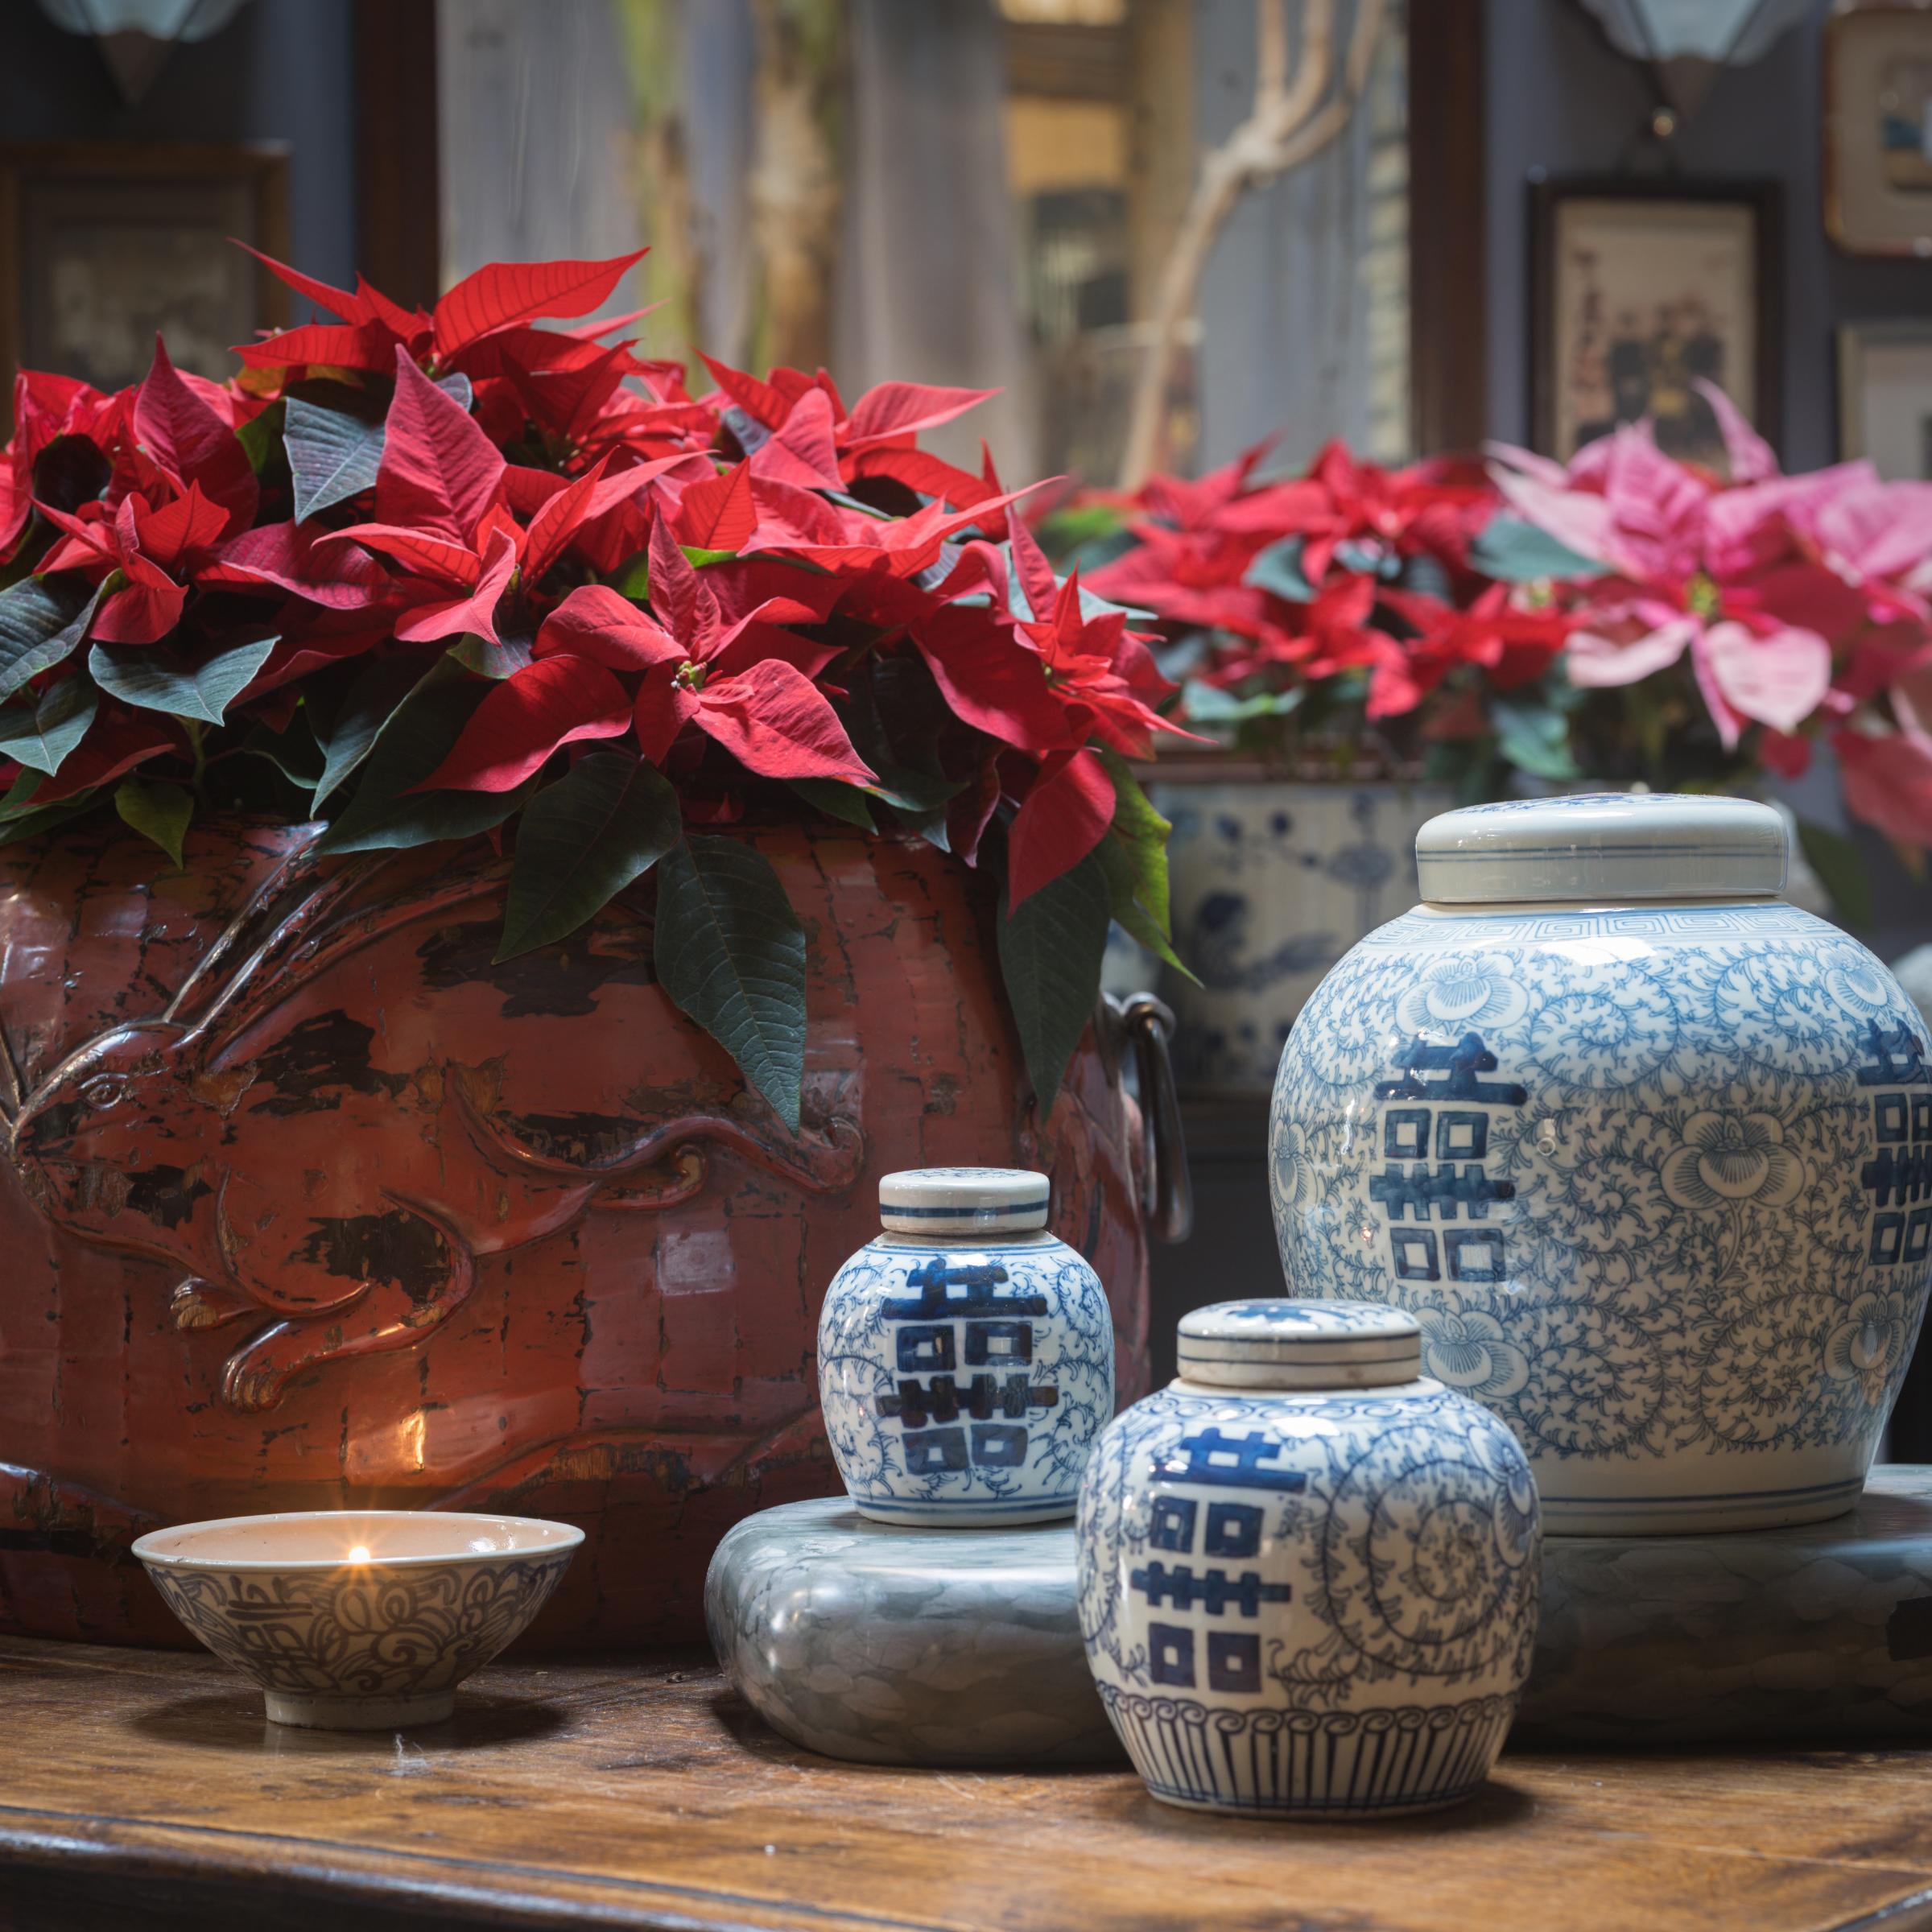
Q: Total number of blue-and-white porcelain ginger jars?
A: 3